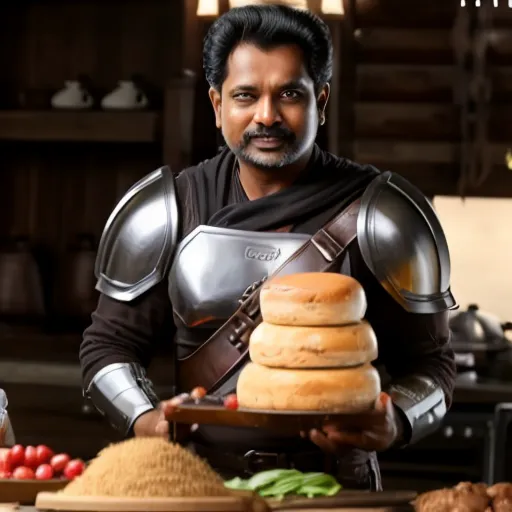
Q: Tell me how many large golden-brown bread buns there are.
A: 3